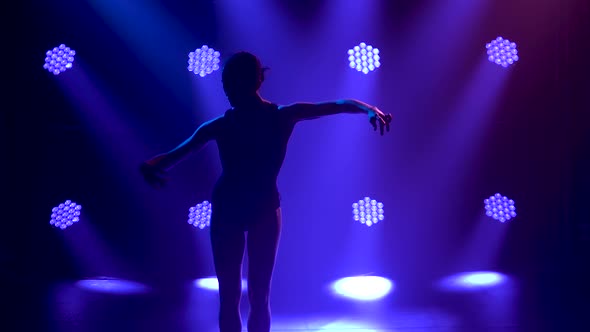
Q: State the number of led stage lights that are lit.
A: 8